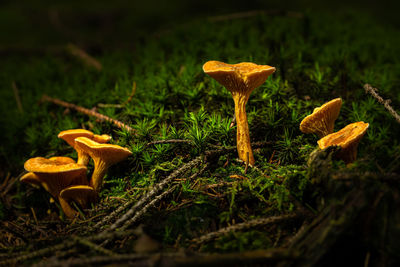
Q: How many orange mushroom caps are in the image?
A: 8